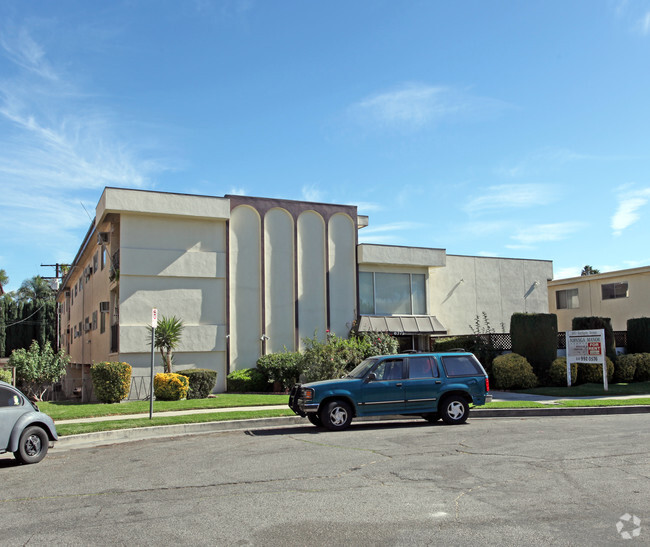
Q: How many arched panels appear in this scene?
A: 4